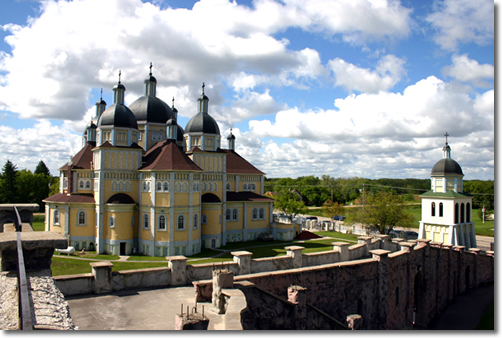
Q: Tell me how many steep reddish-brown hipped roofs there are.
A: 3